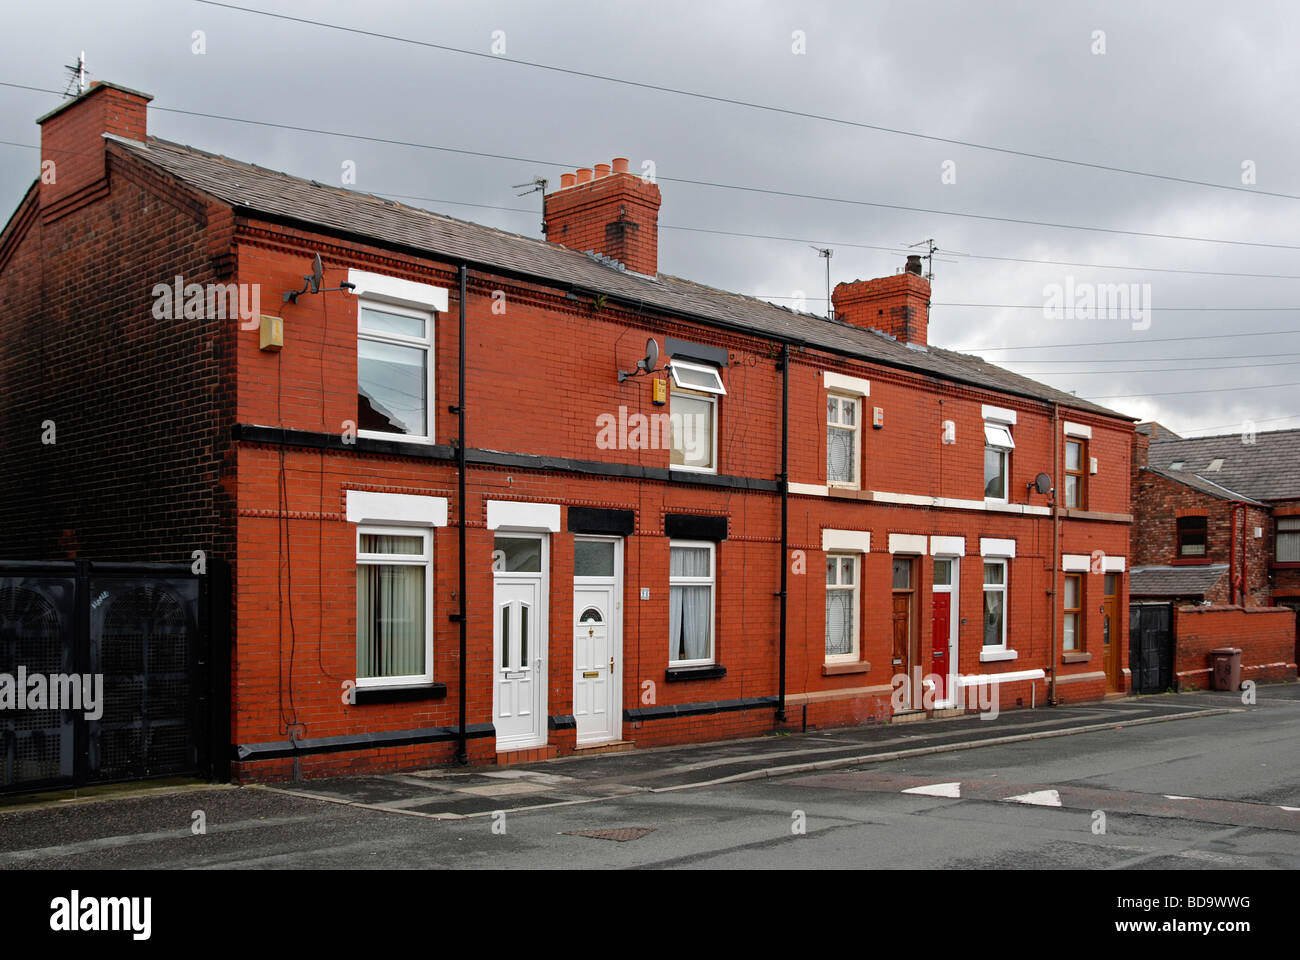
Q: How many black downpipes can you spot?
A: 2